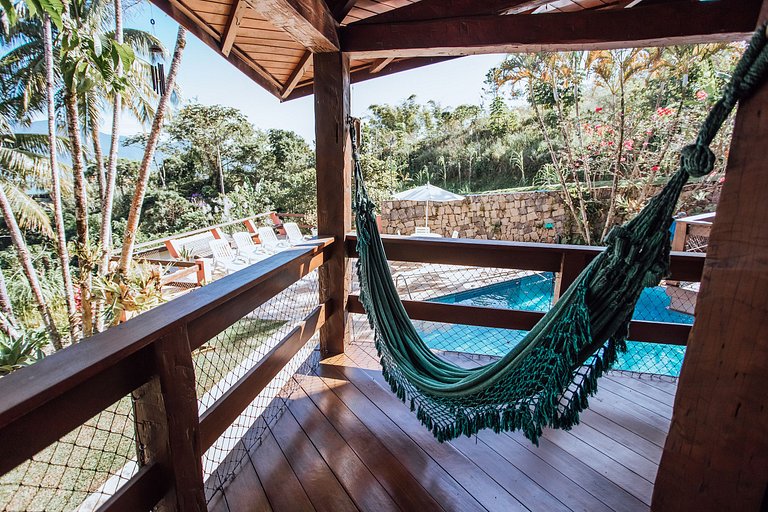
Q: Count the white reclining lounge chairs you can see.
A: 4